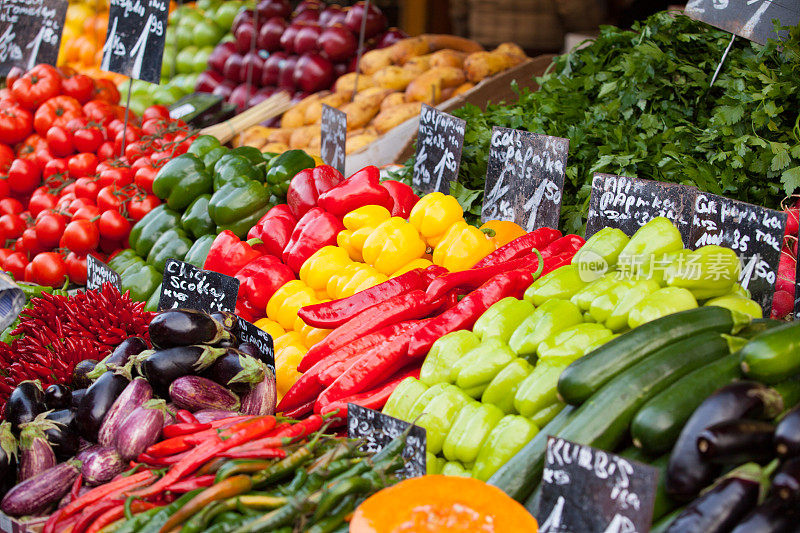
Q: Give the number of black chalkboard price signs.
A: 13